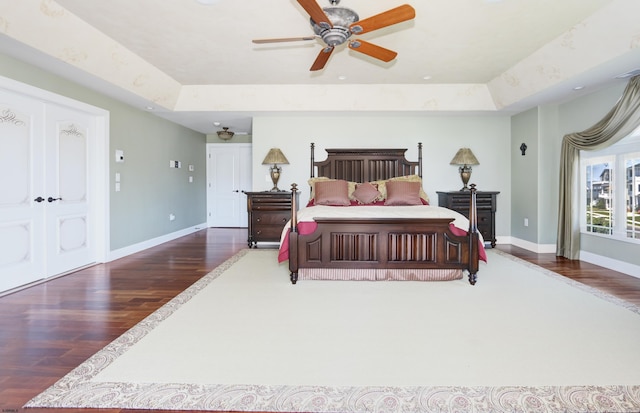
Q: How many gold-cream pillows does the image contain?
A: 2